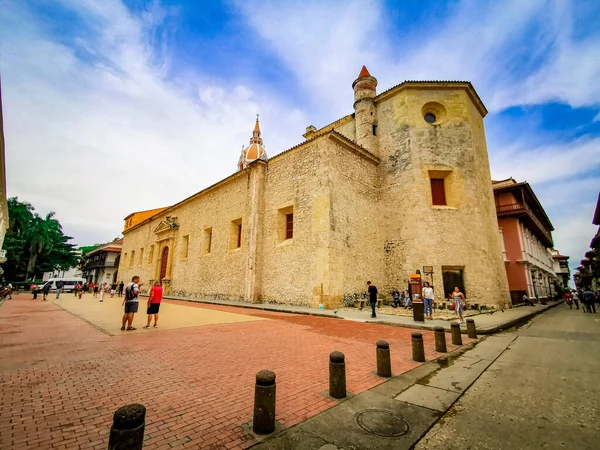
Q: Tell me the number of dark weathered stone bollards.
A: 8